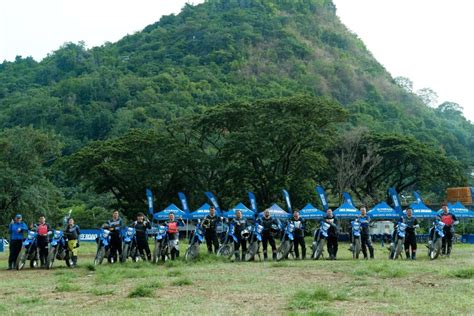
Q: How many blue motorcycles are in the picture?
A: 13